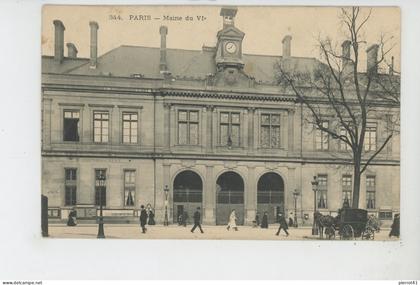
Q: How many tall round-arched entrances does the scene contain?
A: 3